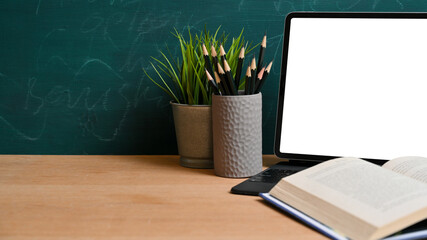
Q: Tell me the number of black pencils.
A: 13